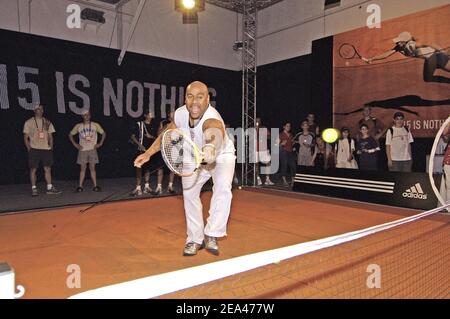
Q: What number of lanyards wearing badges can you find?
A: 2